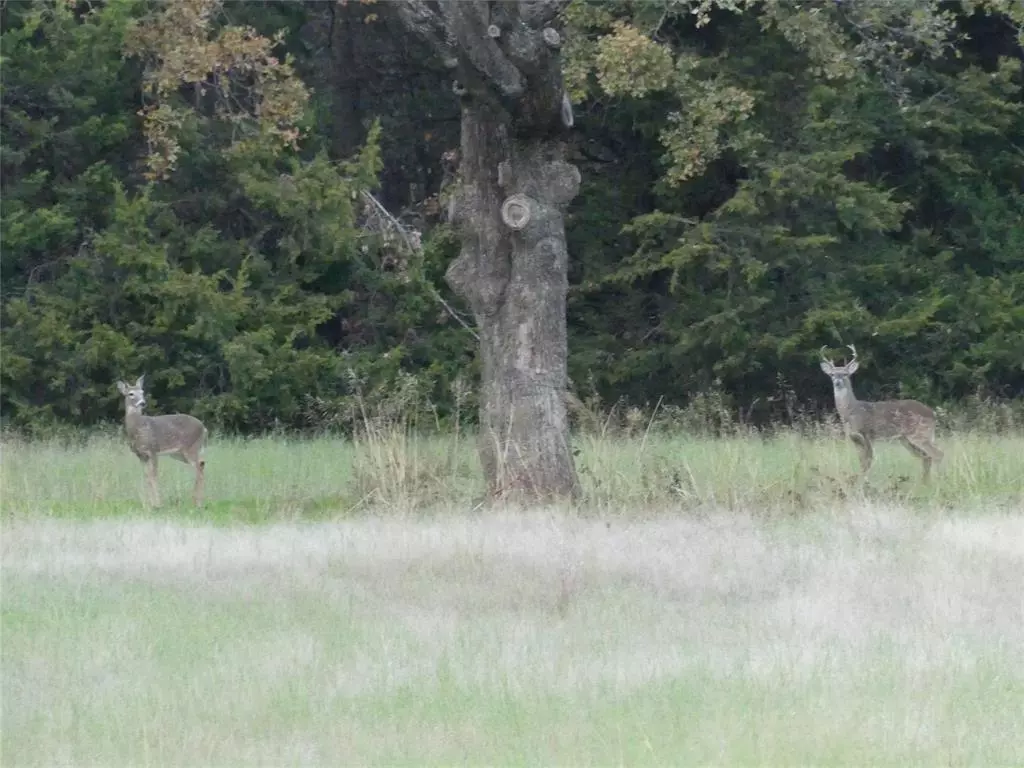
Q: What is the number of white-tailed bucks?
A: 1